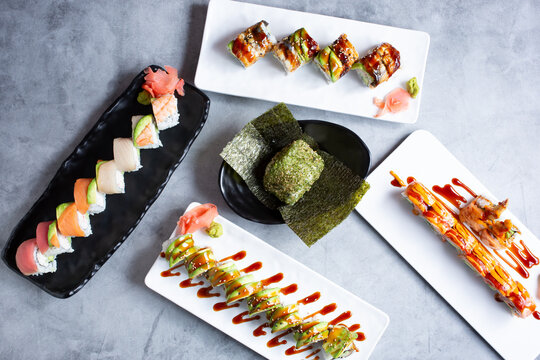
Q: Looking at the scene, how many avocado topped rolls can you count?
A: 8